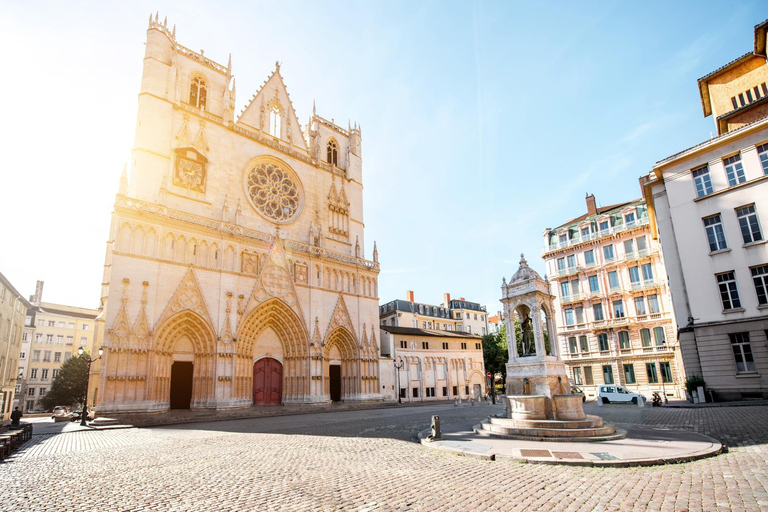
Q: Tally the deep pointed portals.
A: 3